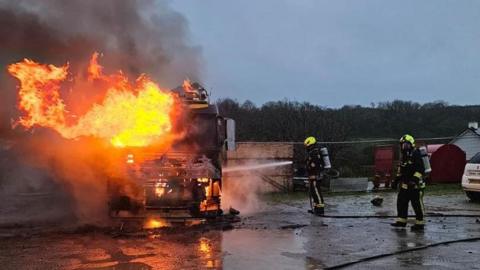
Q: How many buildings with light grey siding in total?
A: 1